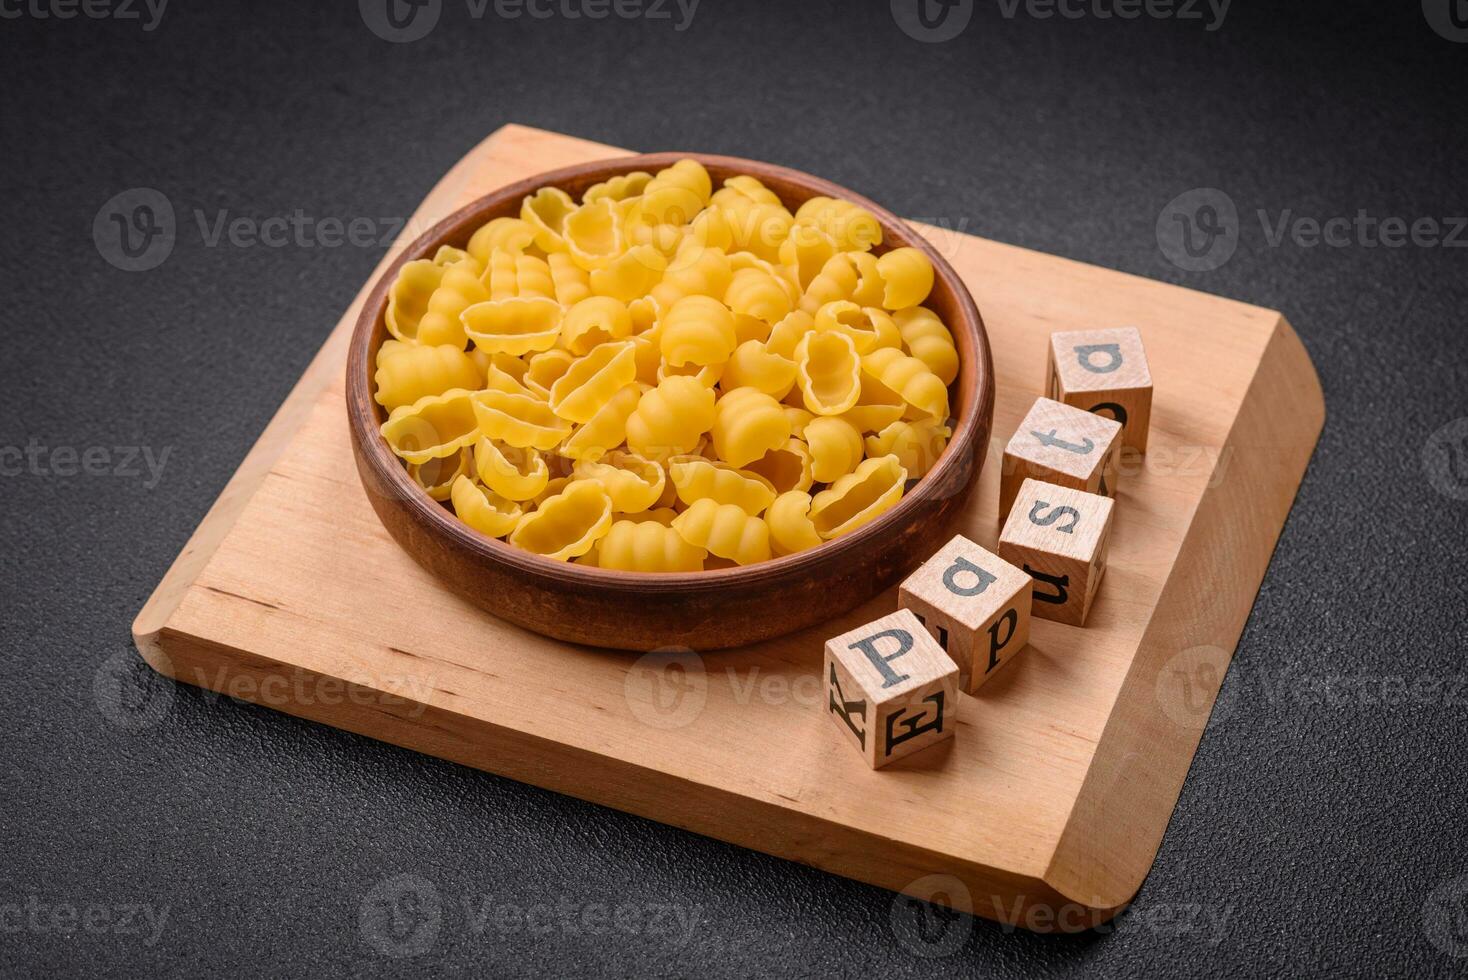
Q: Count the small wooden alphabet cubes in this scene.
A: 5